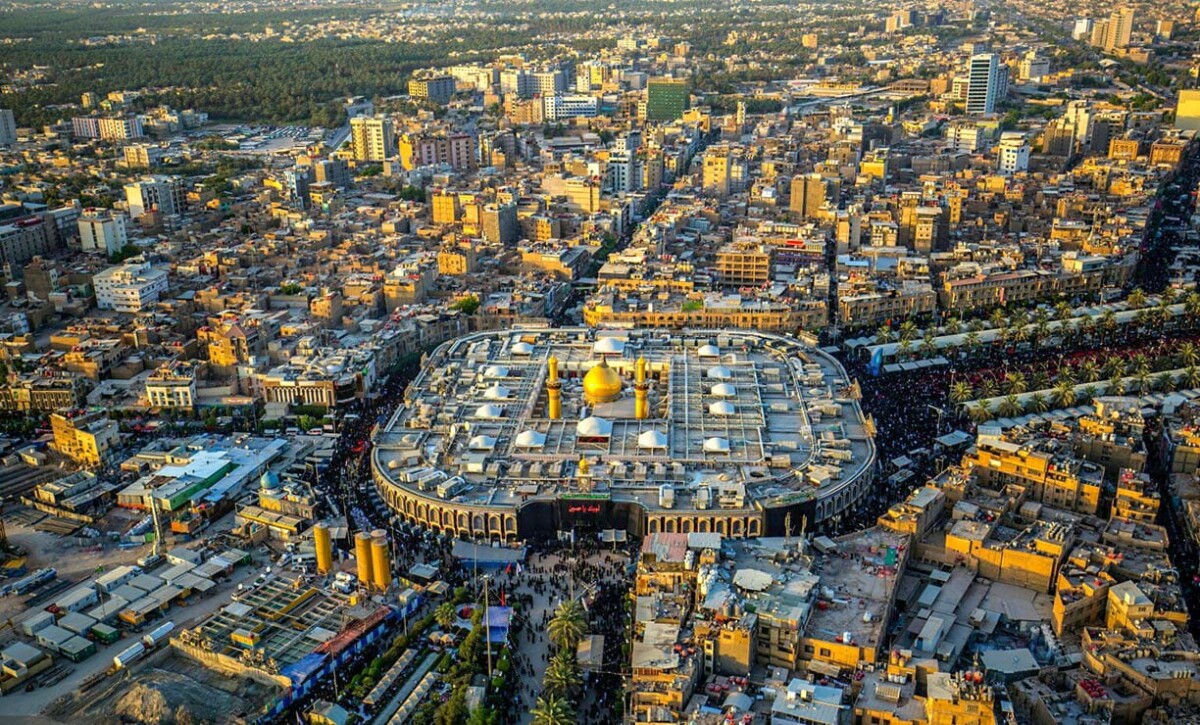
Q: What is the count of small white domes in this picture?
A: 14